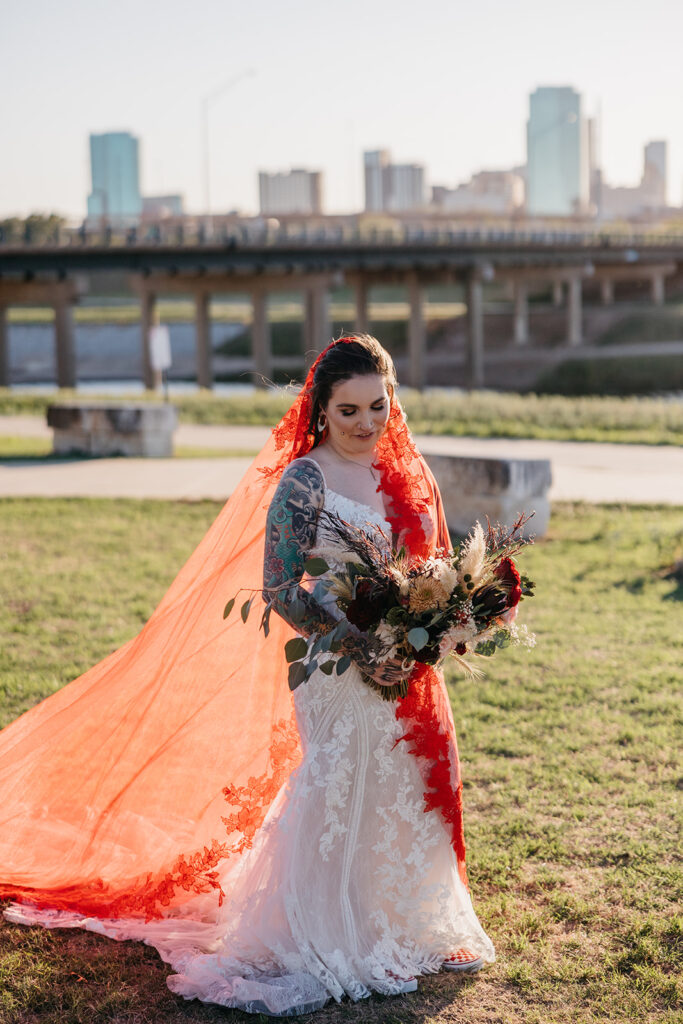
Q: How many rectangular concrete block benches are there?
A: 2